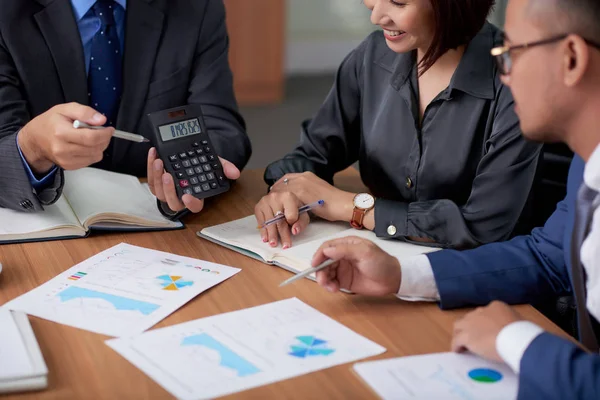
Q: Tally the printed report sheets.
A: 3